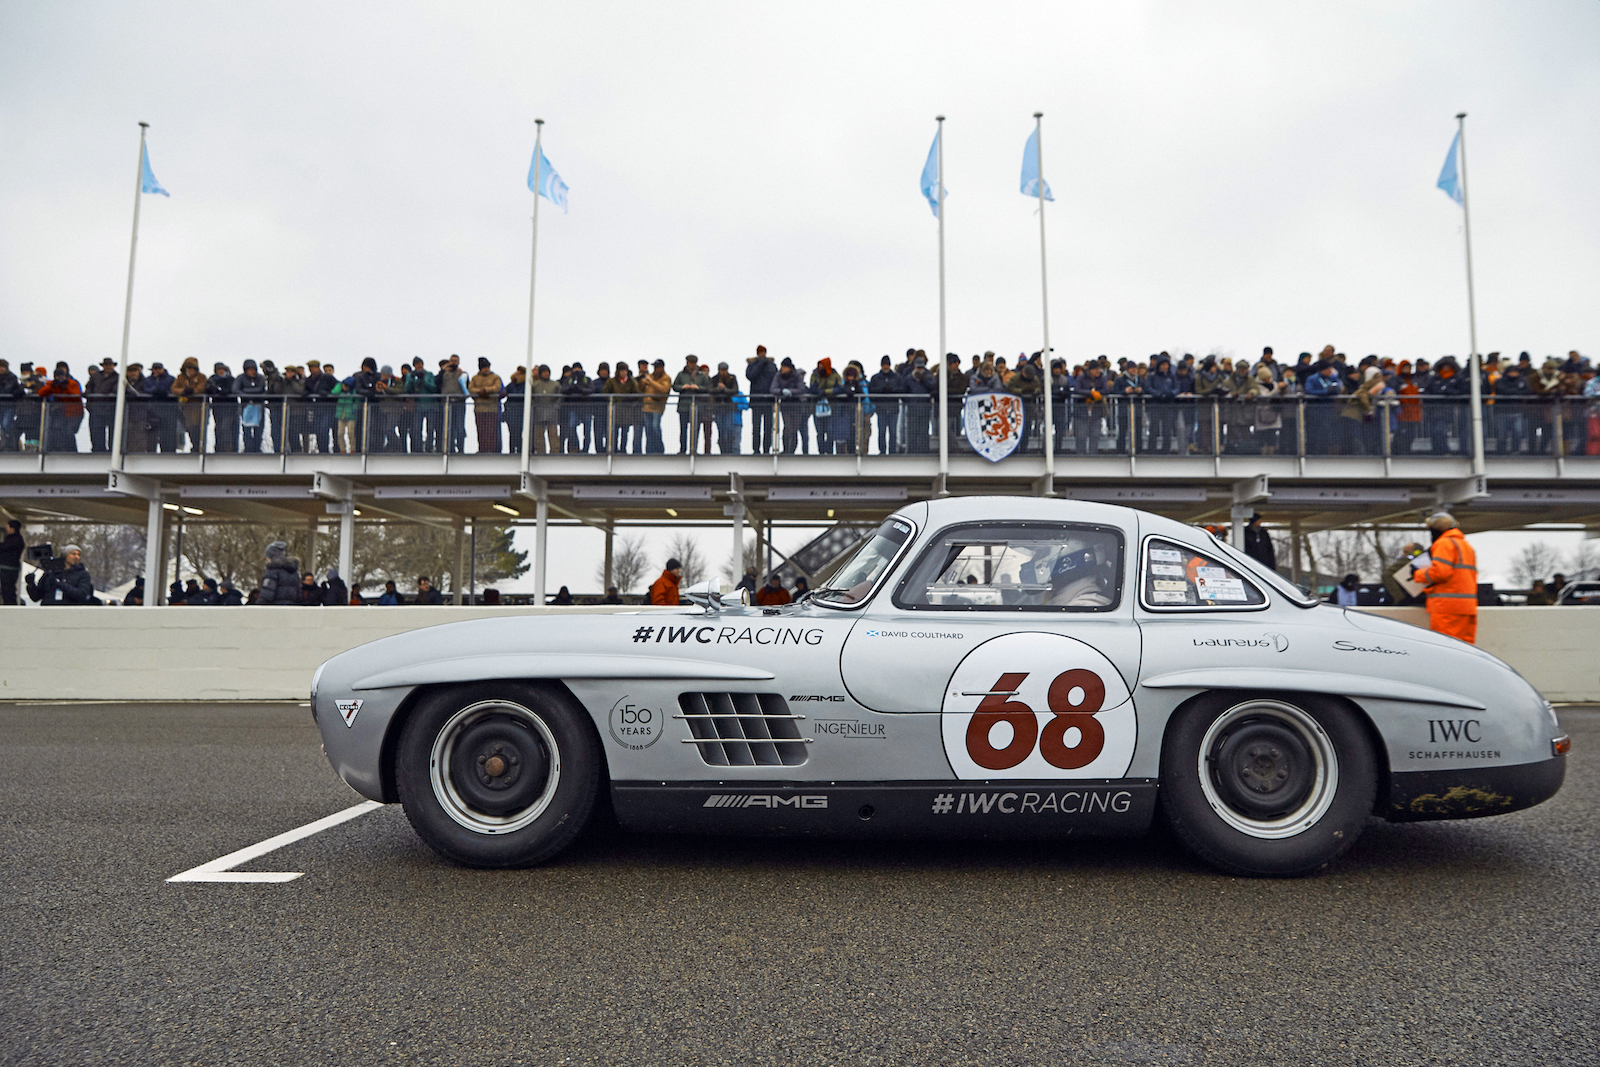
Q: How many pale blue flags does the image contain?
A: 5